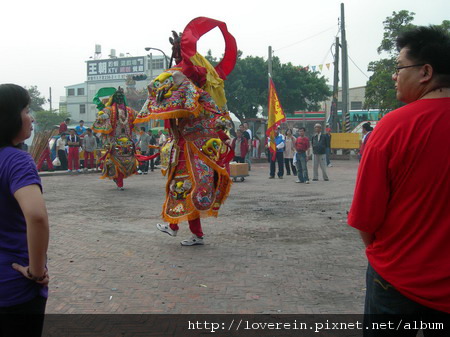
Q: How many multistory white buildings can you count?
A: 1